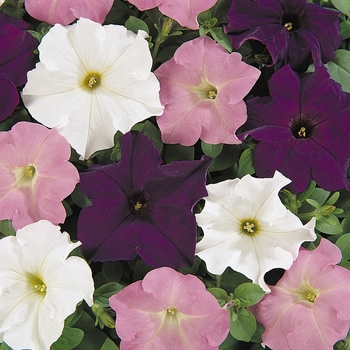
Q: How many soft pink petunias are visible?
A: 6